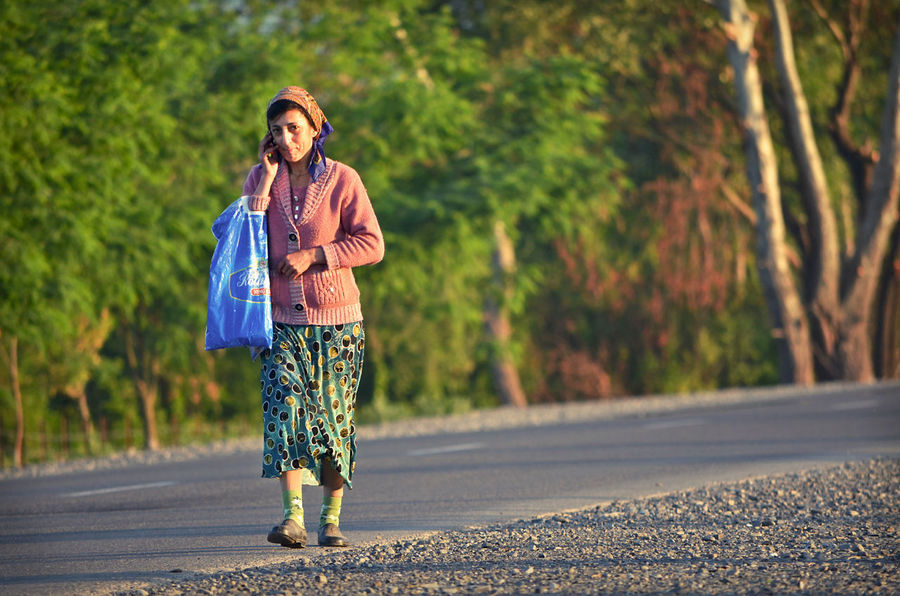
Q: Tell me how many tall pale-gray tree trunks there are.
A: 3